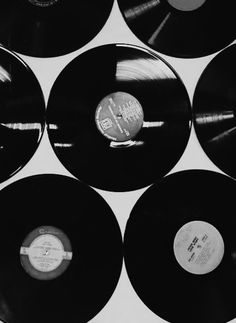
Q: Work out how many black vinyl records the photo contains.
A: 7